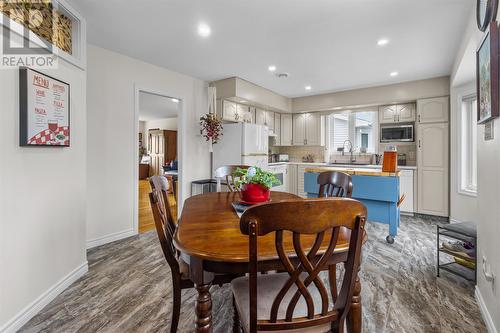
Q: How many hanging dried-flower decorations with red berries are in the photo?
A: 1